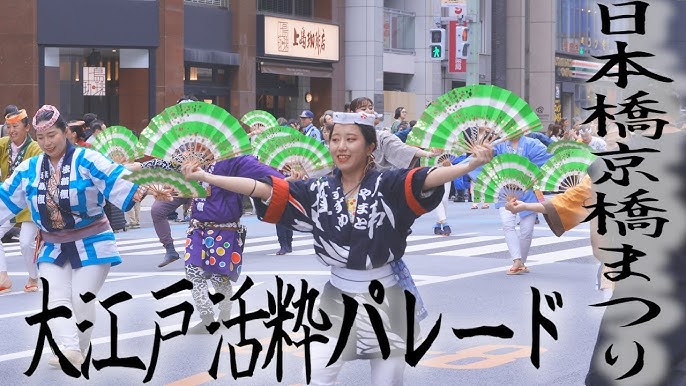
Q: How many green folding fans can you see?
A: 11